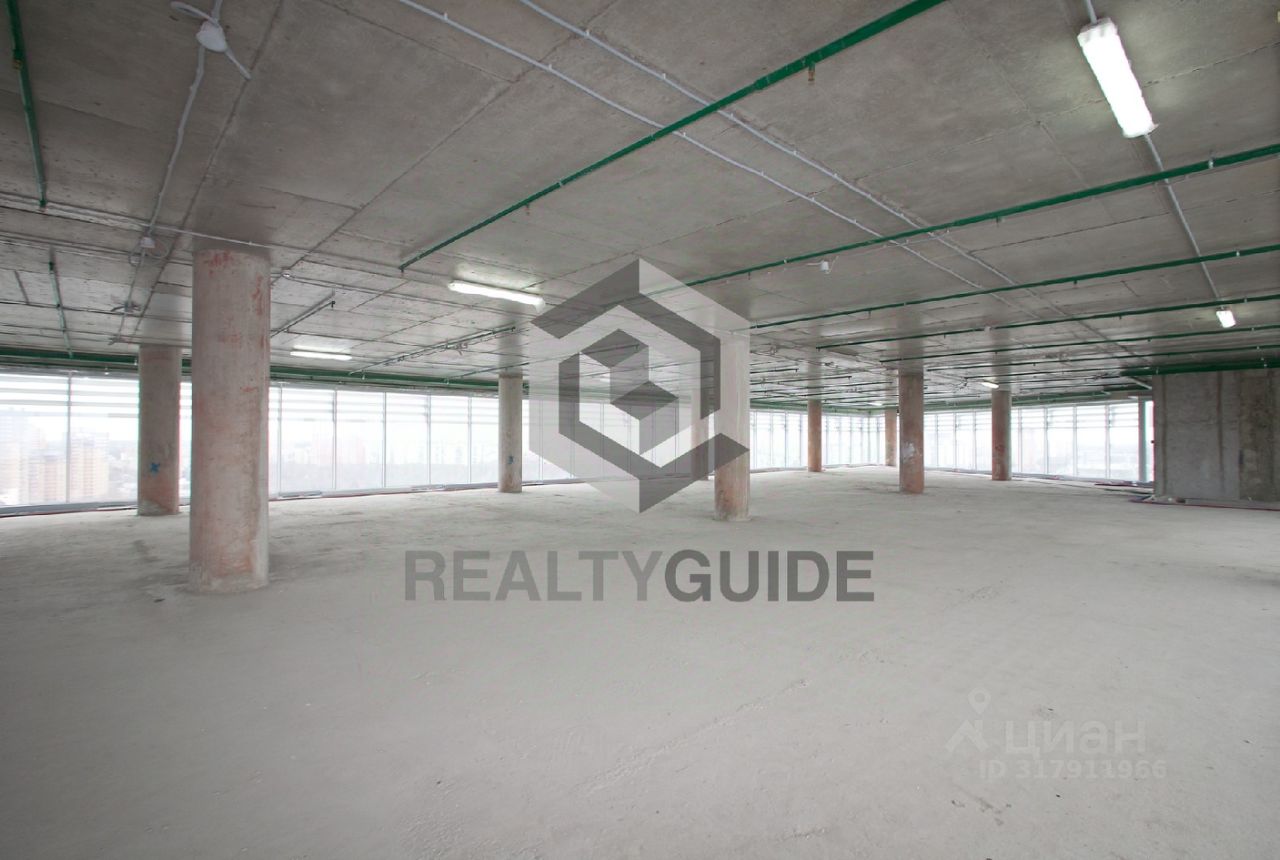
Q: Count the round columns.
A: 9